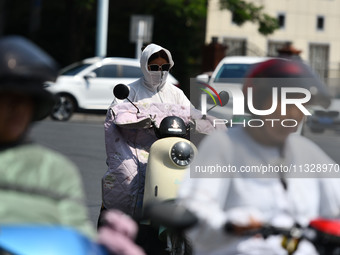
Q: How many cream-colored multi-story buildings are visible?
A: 1